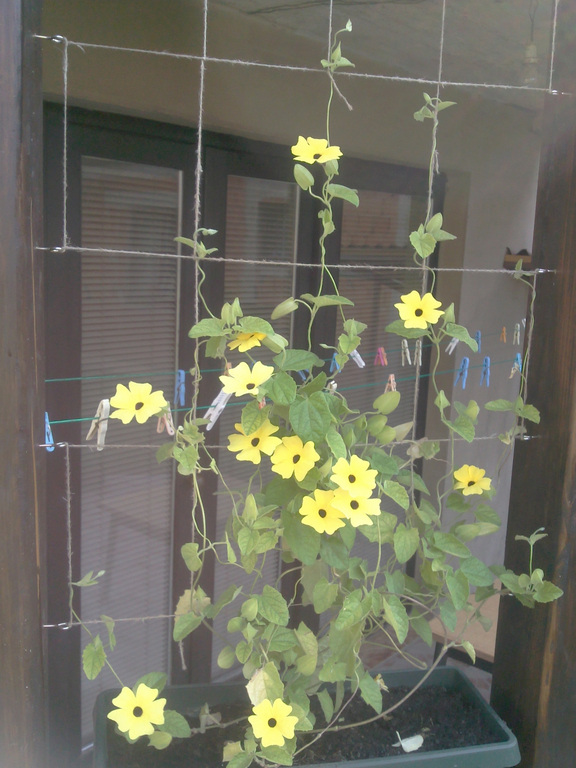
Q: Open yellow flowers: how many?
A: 13